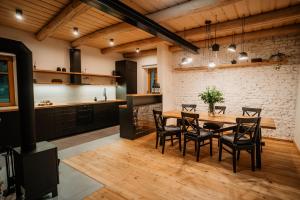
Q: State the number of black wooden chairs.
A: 6